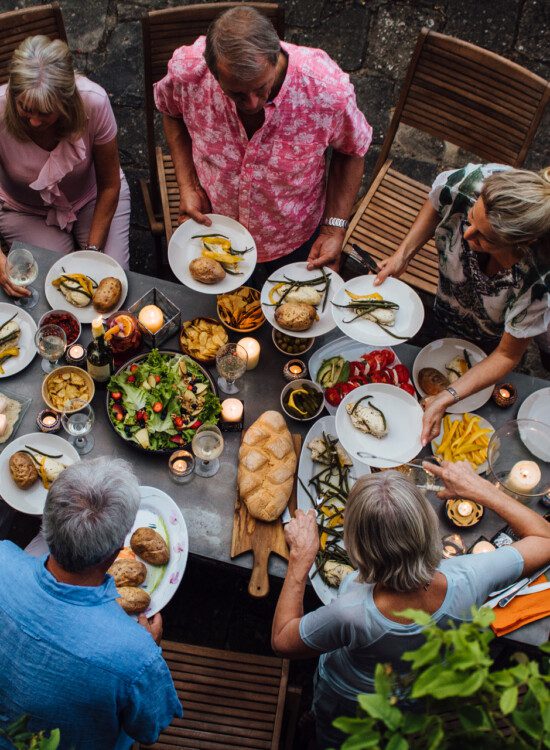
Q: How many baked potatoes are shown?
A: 8